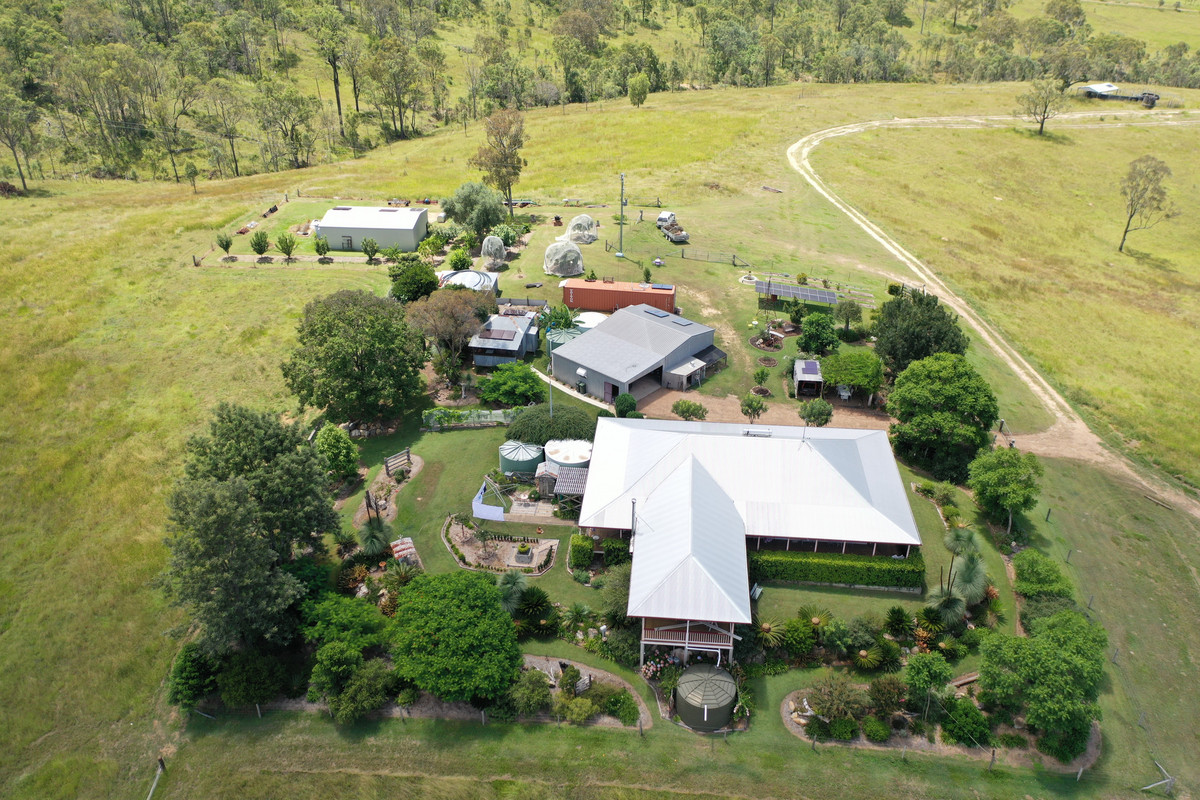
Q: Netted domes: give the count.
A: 3